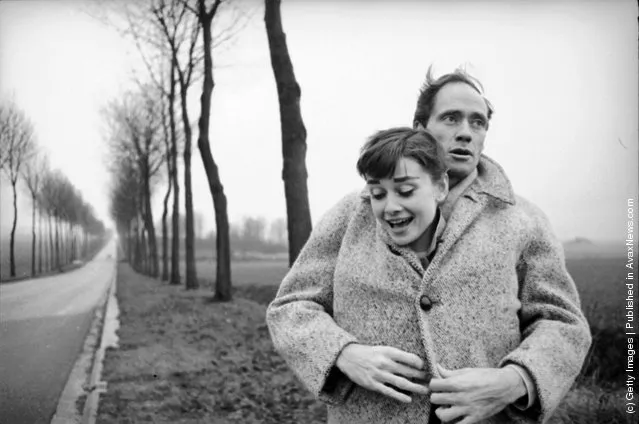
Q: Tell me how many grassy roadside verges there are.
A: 2